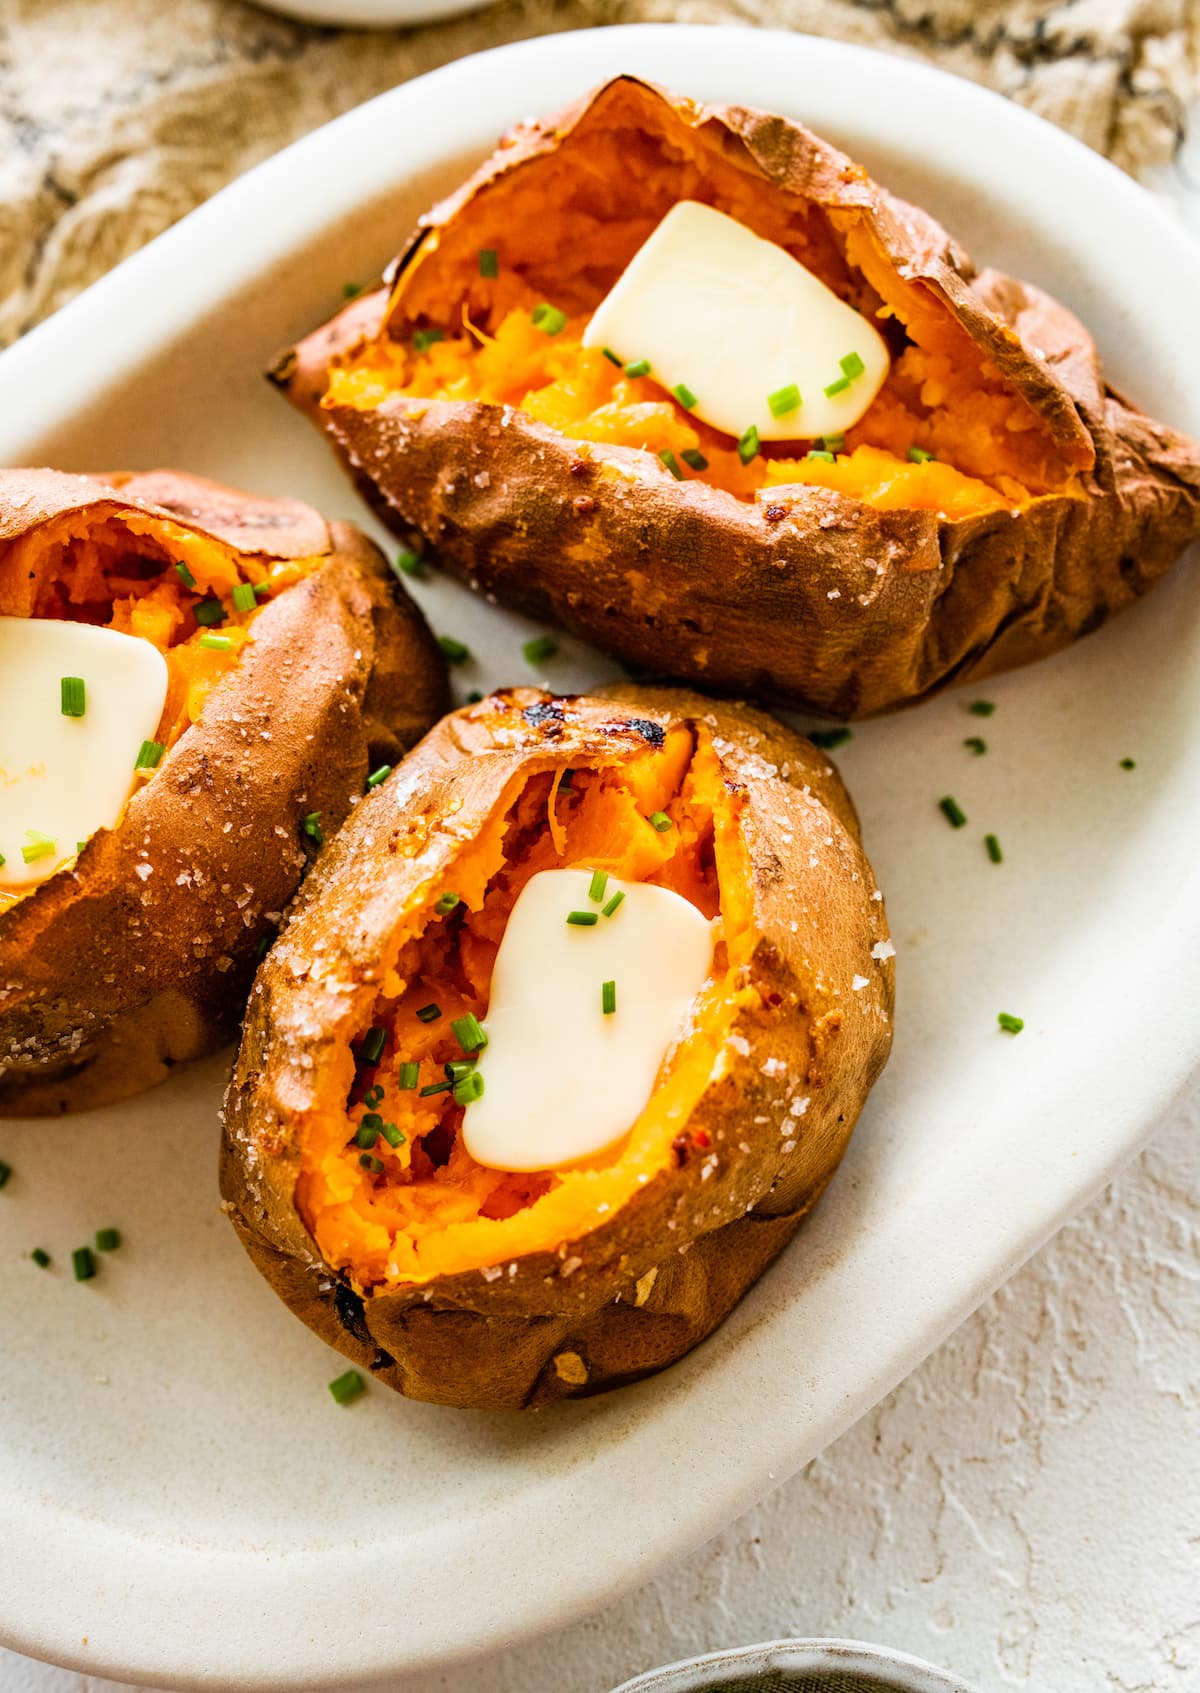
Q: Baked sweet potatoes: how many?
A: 3